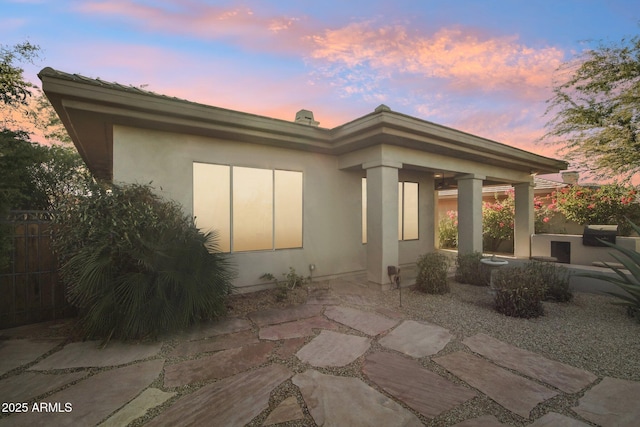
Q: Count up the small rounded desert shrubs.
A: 4